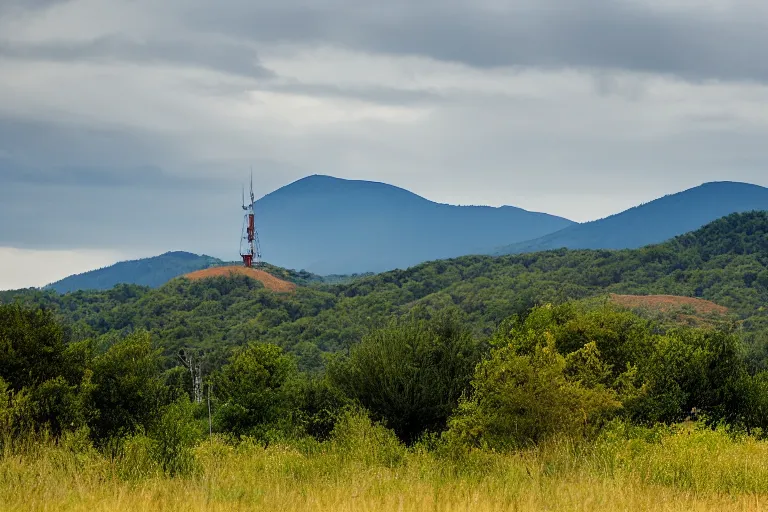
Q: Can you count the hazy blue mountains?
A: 3